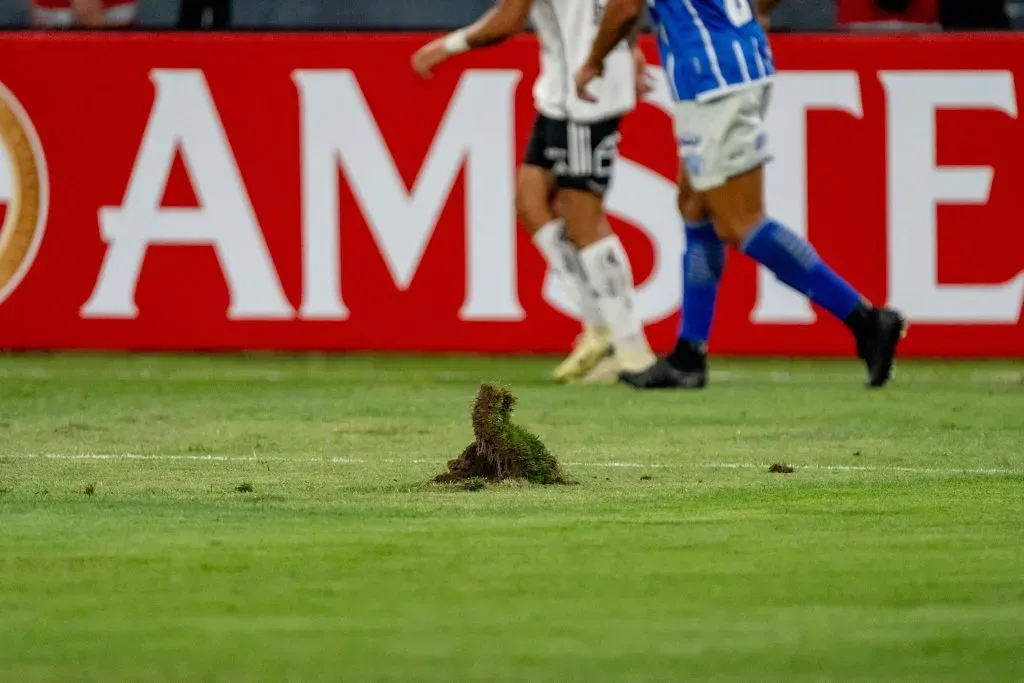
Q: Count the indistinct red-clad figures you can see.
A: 2